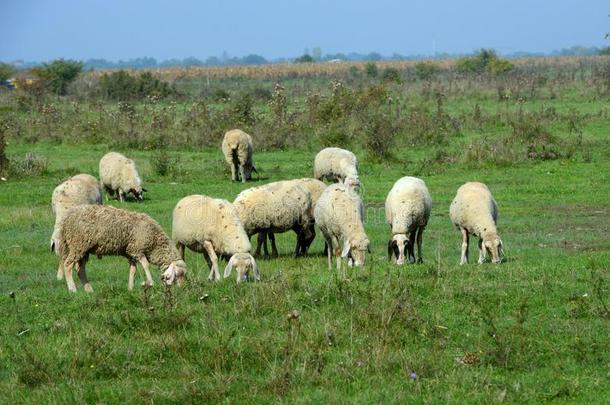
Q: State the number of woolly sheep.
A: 11